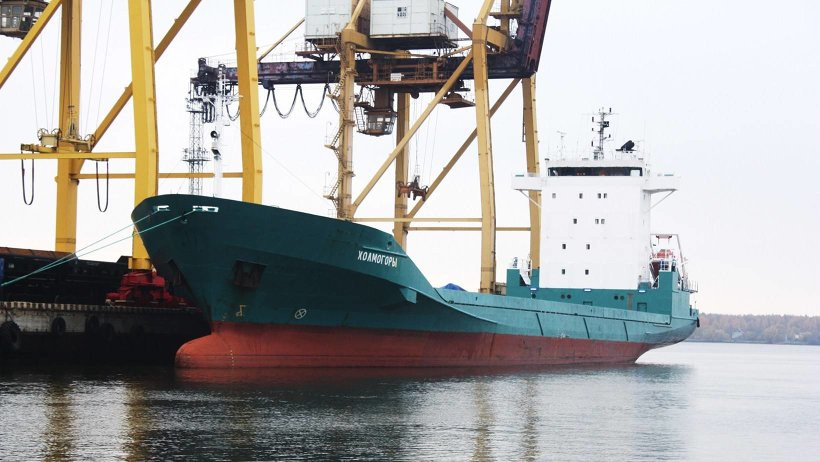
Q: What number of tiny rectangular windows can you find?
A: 11